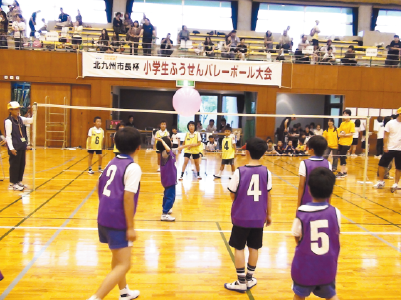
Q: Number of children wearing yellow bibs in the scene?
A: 5